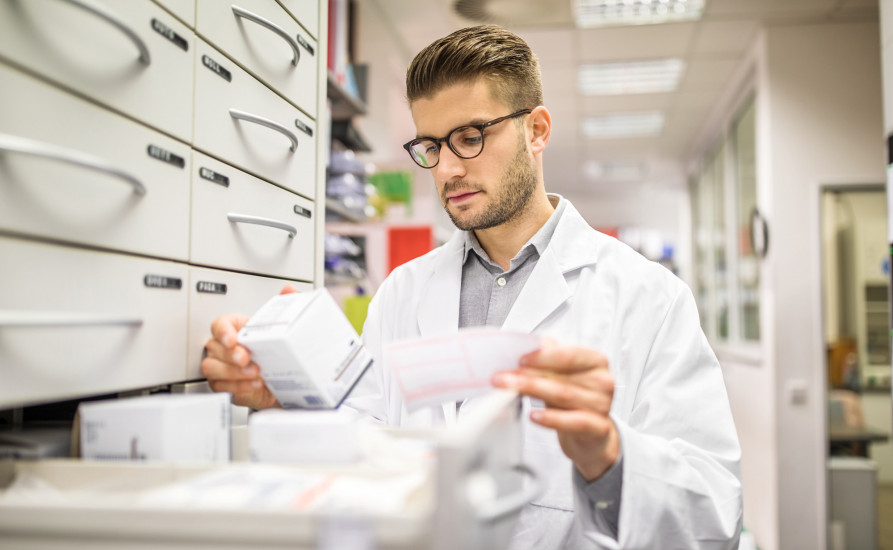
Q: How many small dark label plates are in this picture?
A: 9